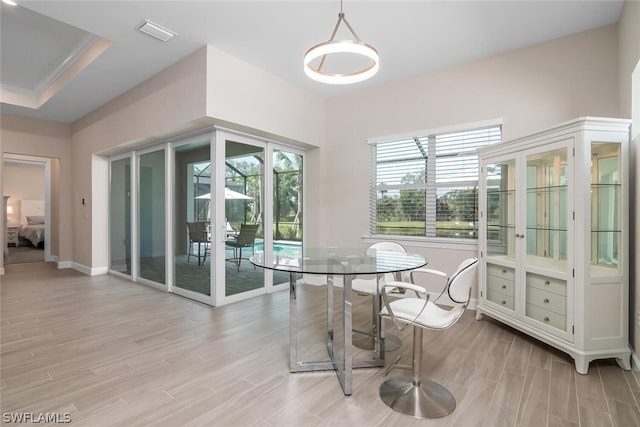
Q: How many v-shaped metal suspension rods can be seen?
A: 2